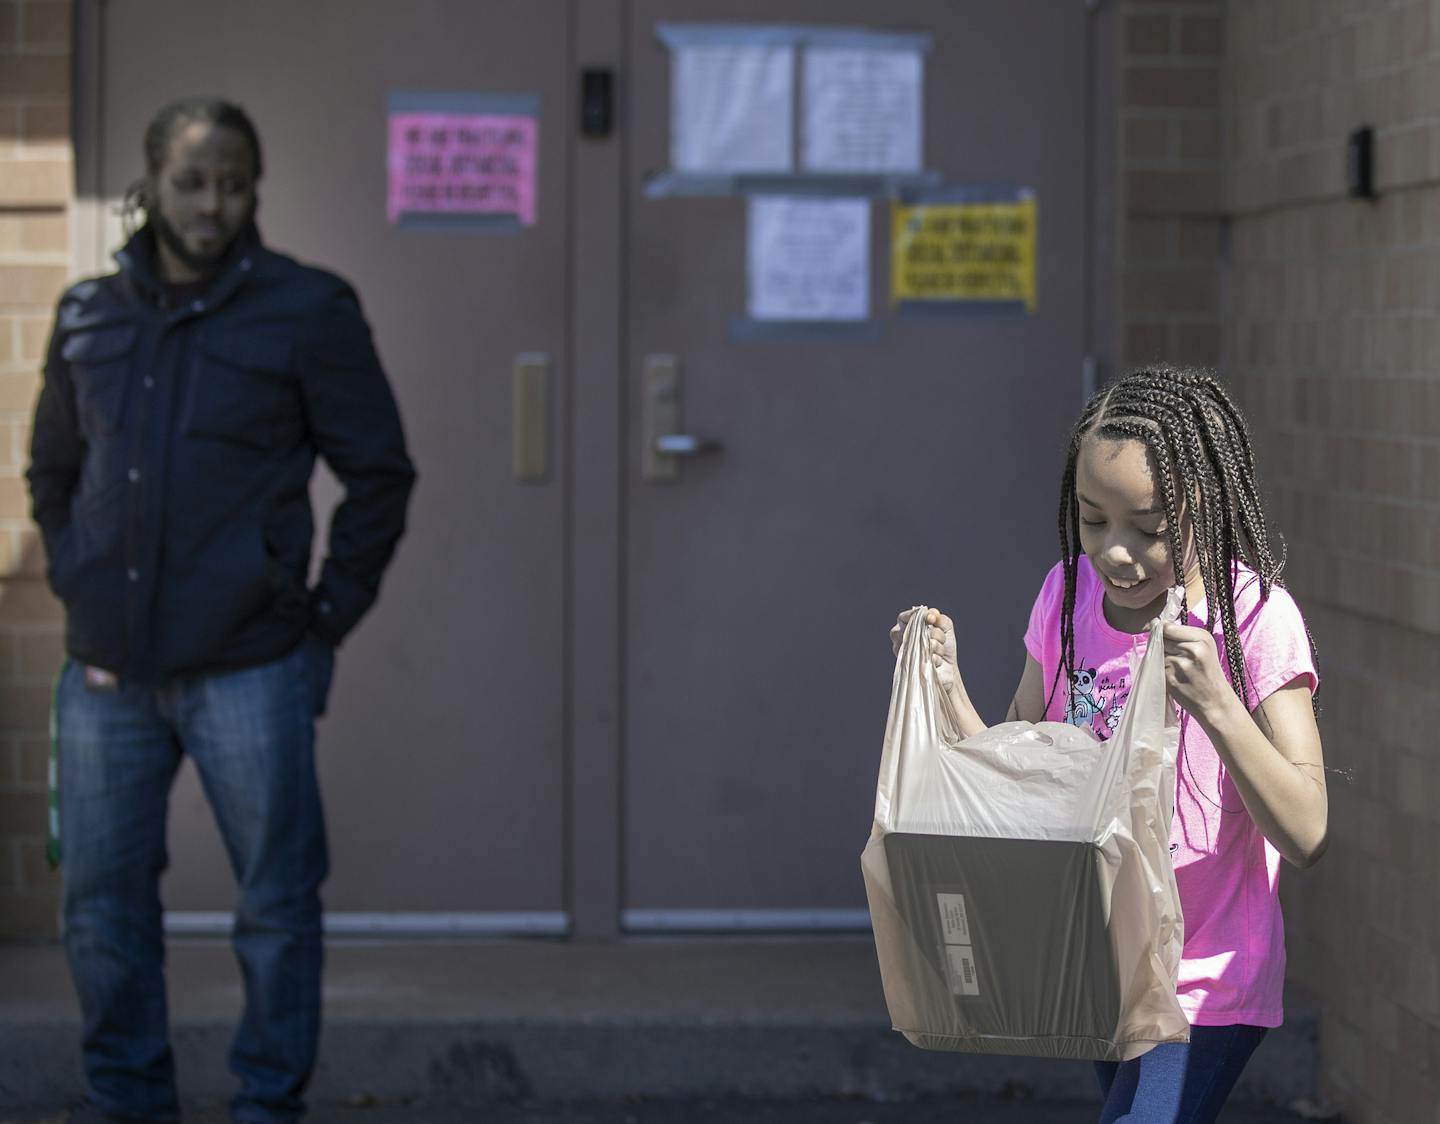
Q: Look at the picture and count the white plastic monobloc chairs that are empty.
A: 0